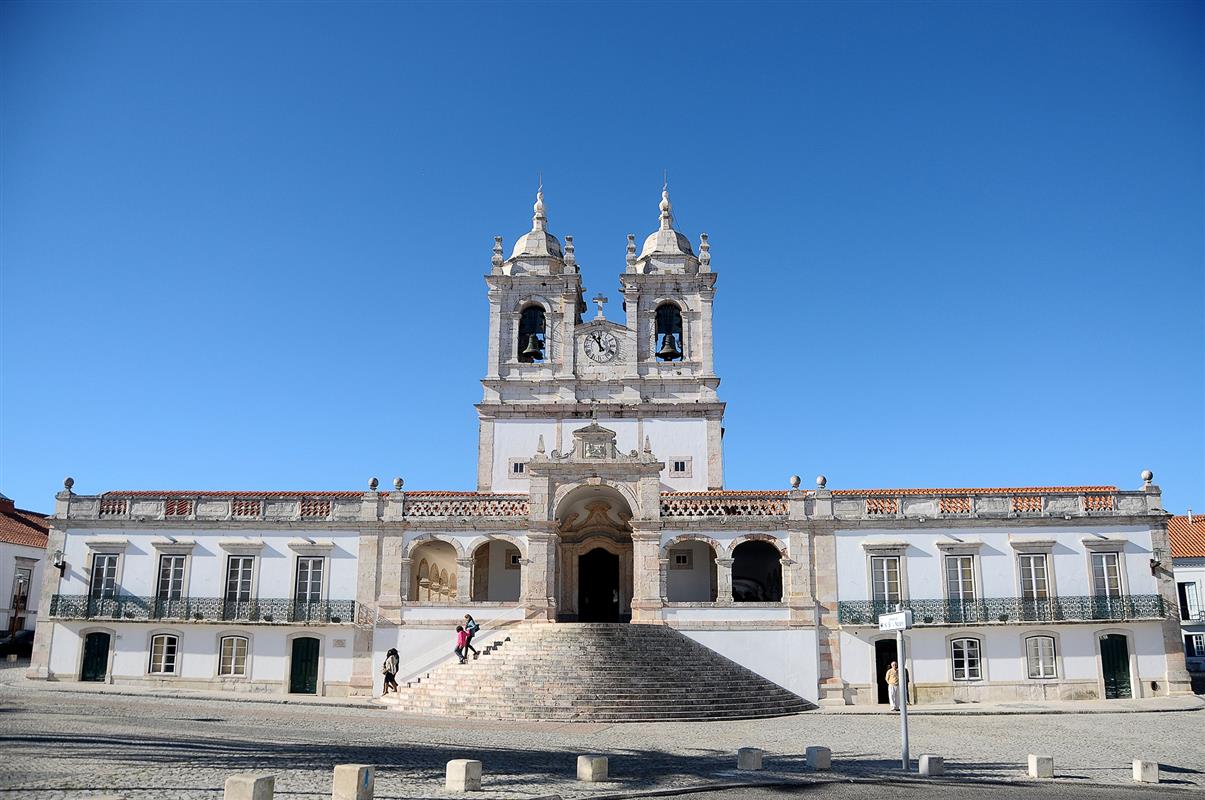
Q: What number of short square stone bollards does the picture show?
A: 9